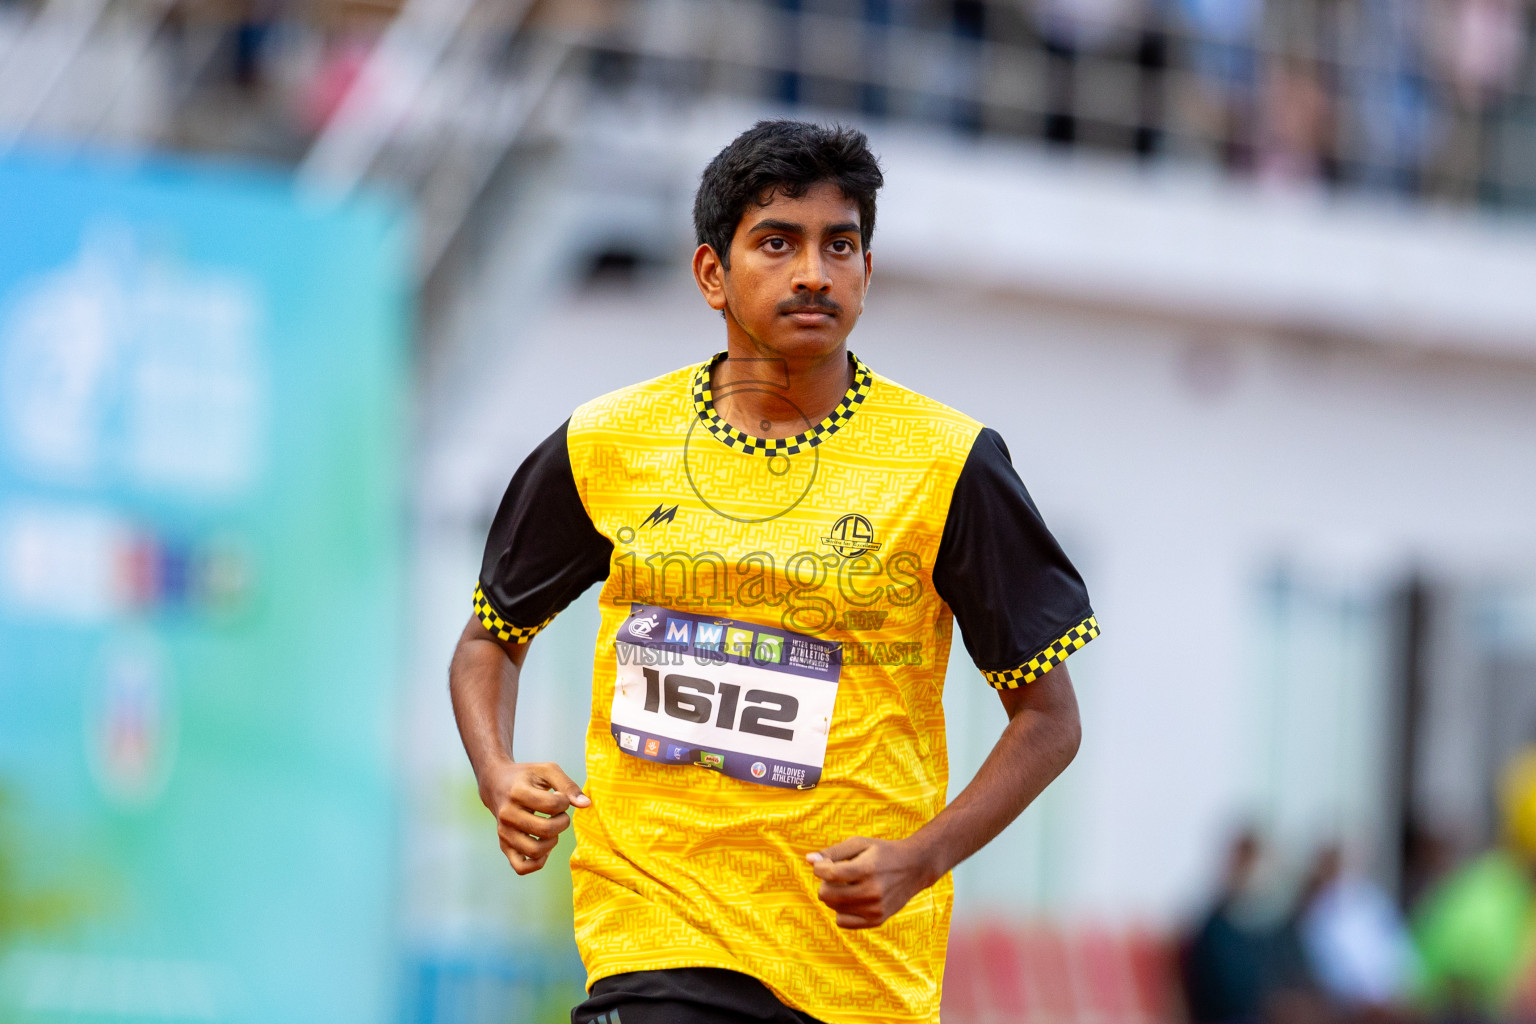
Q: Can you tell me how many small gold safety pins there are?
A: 8